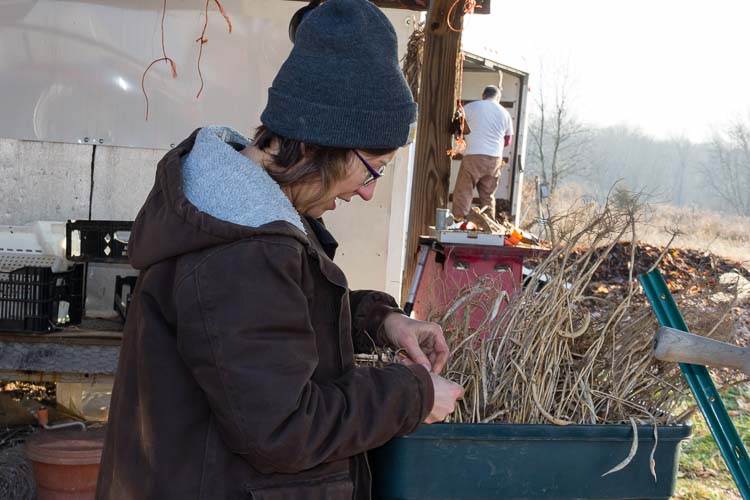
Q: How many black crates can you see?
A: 3